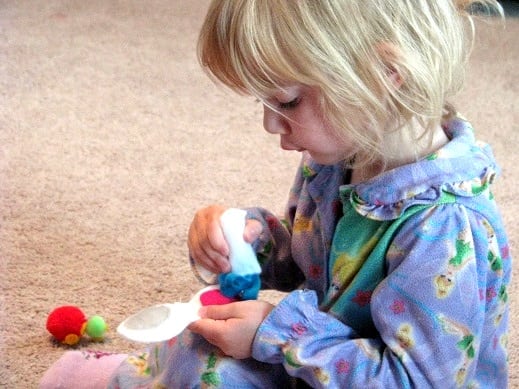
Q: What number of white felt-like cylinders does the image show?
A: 1